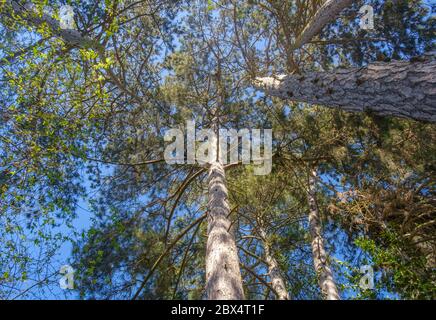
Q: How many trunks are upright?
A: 3